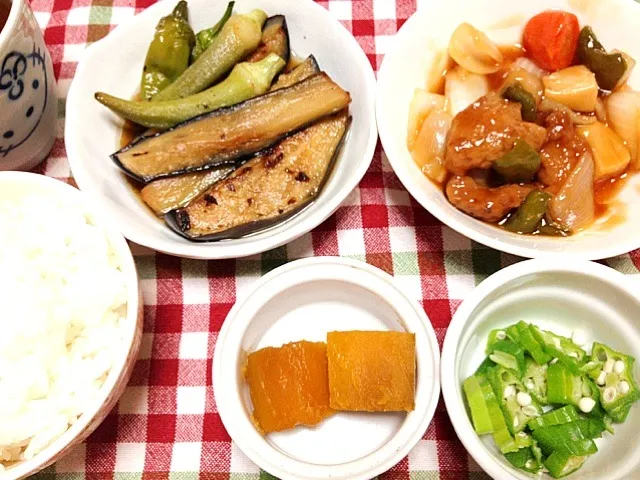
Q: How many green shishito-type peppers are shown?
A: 2